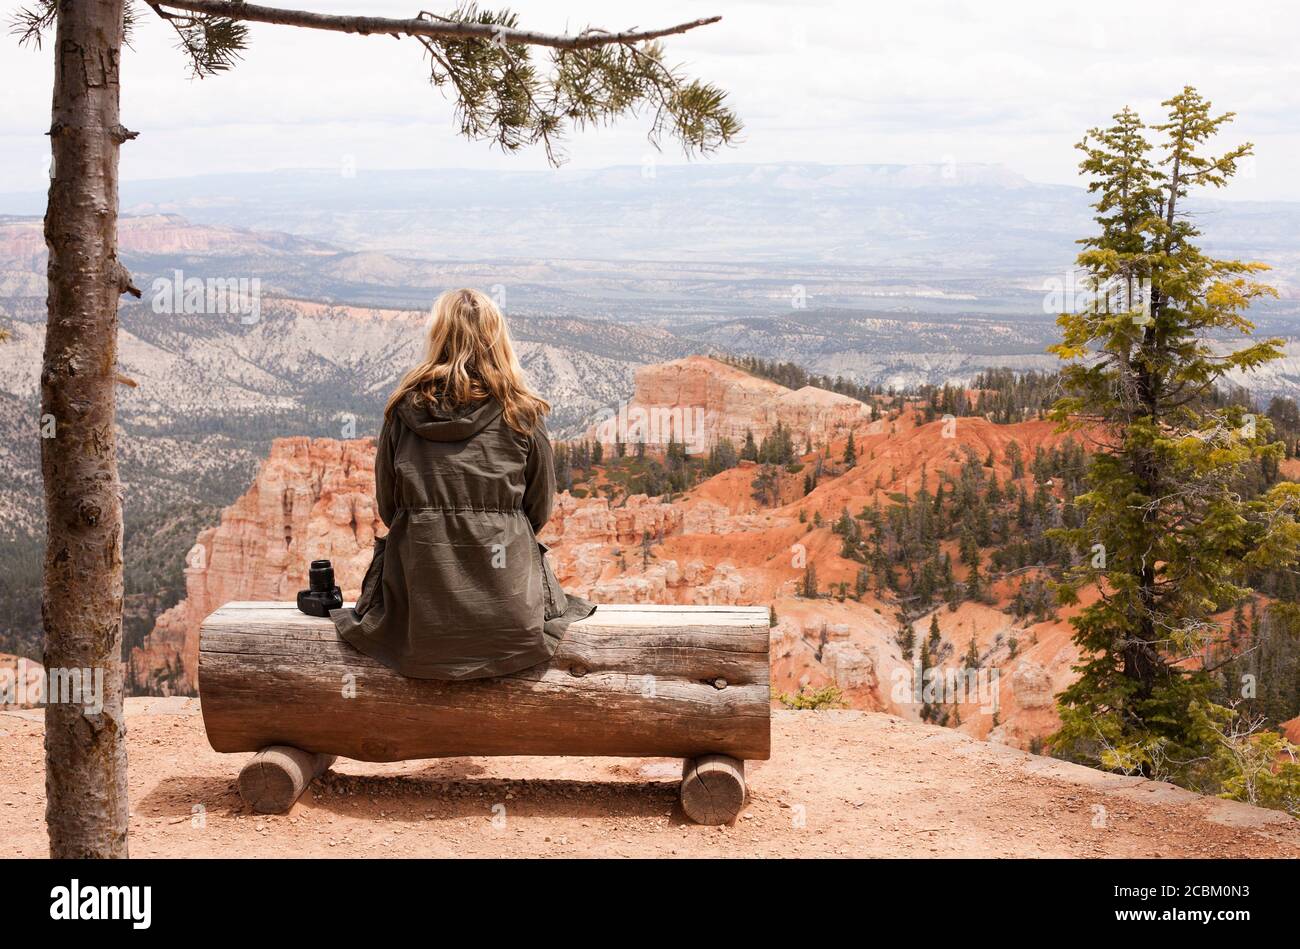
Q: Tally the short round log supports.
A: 2